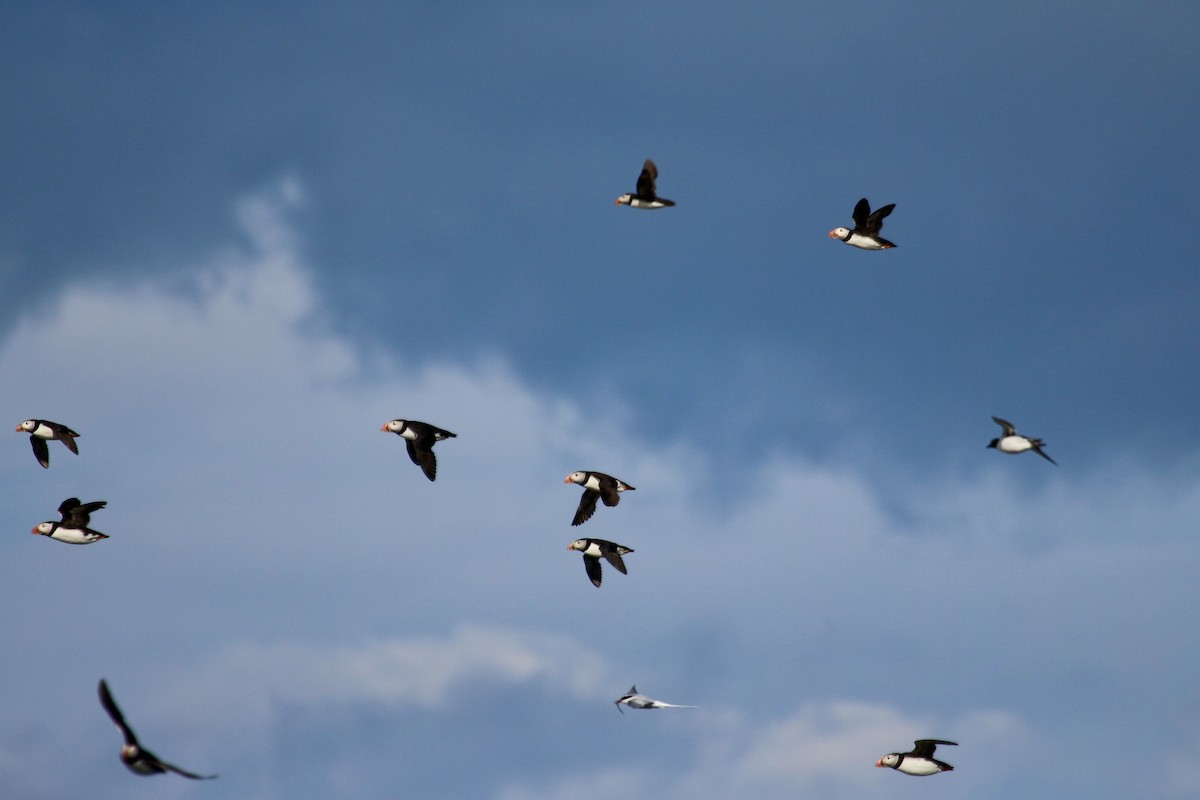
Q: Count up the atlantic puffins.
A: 9